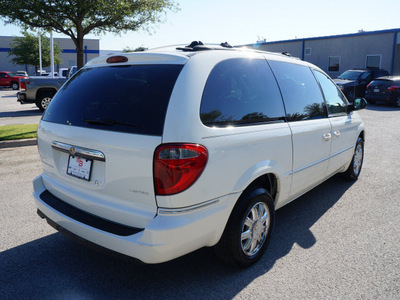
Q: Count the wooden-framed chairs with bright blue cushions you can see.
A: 0